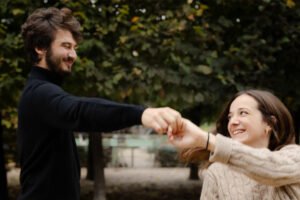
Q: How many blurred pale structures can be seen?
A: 1